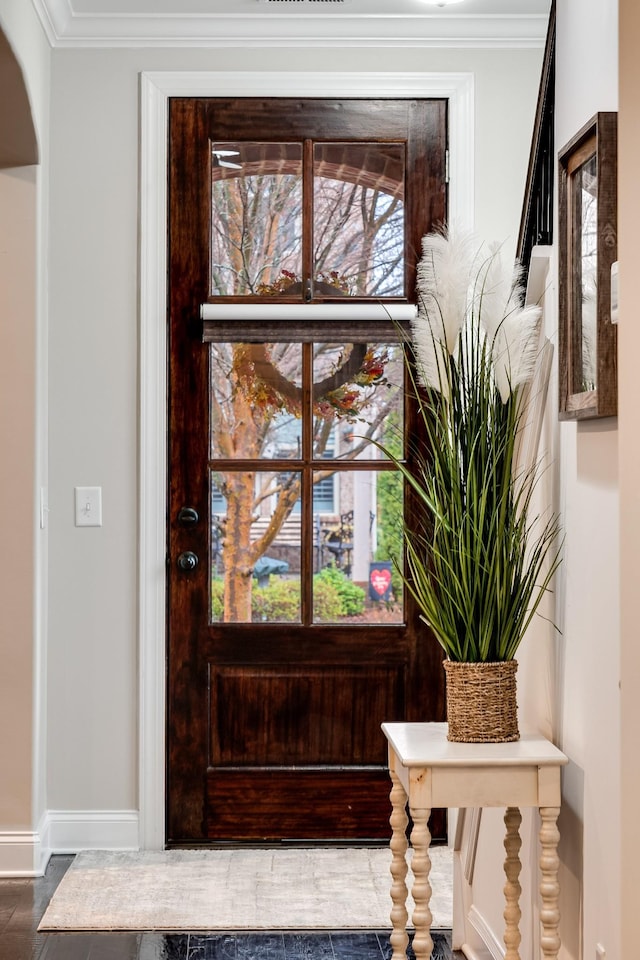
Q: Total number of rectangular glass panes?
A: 6